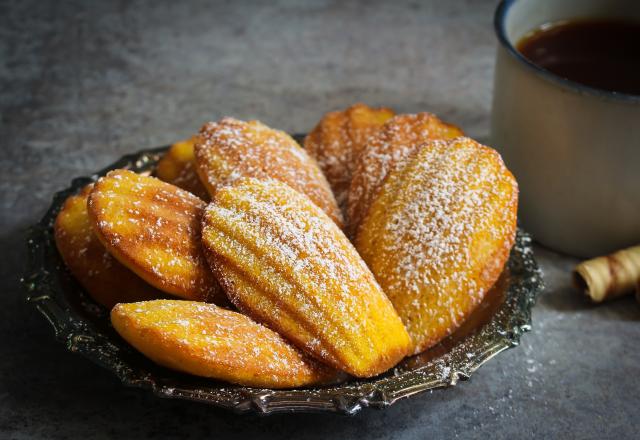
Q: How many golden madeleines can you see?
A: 9